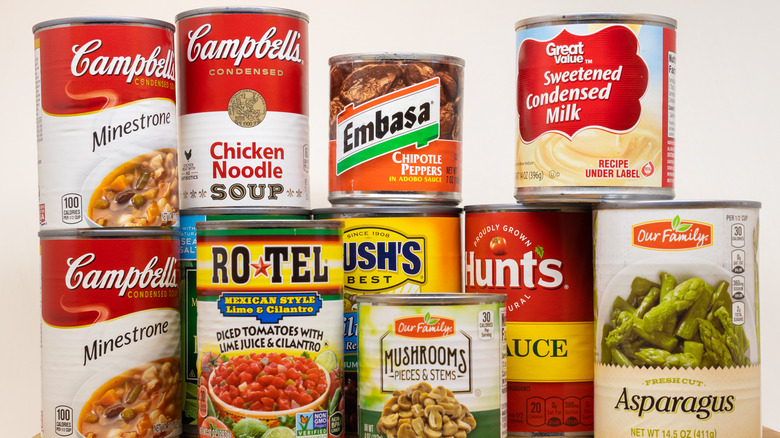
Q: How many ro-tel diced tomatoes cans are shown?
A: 1